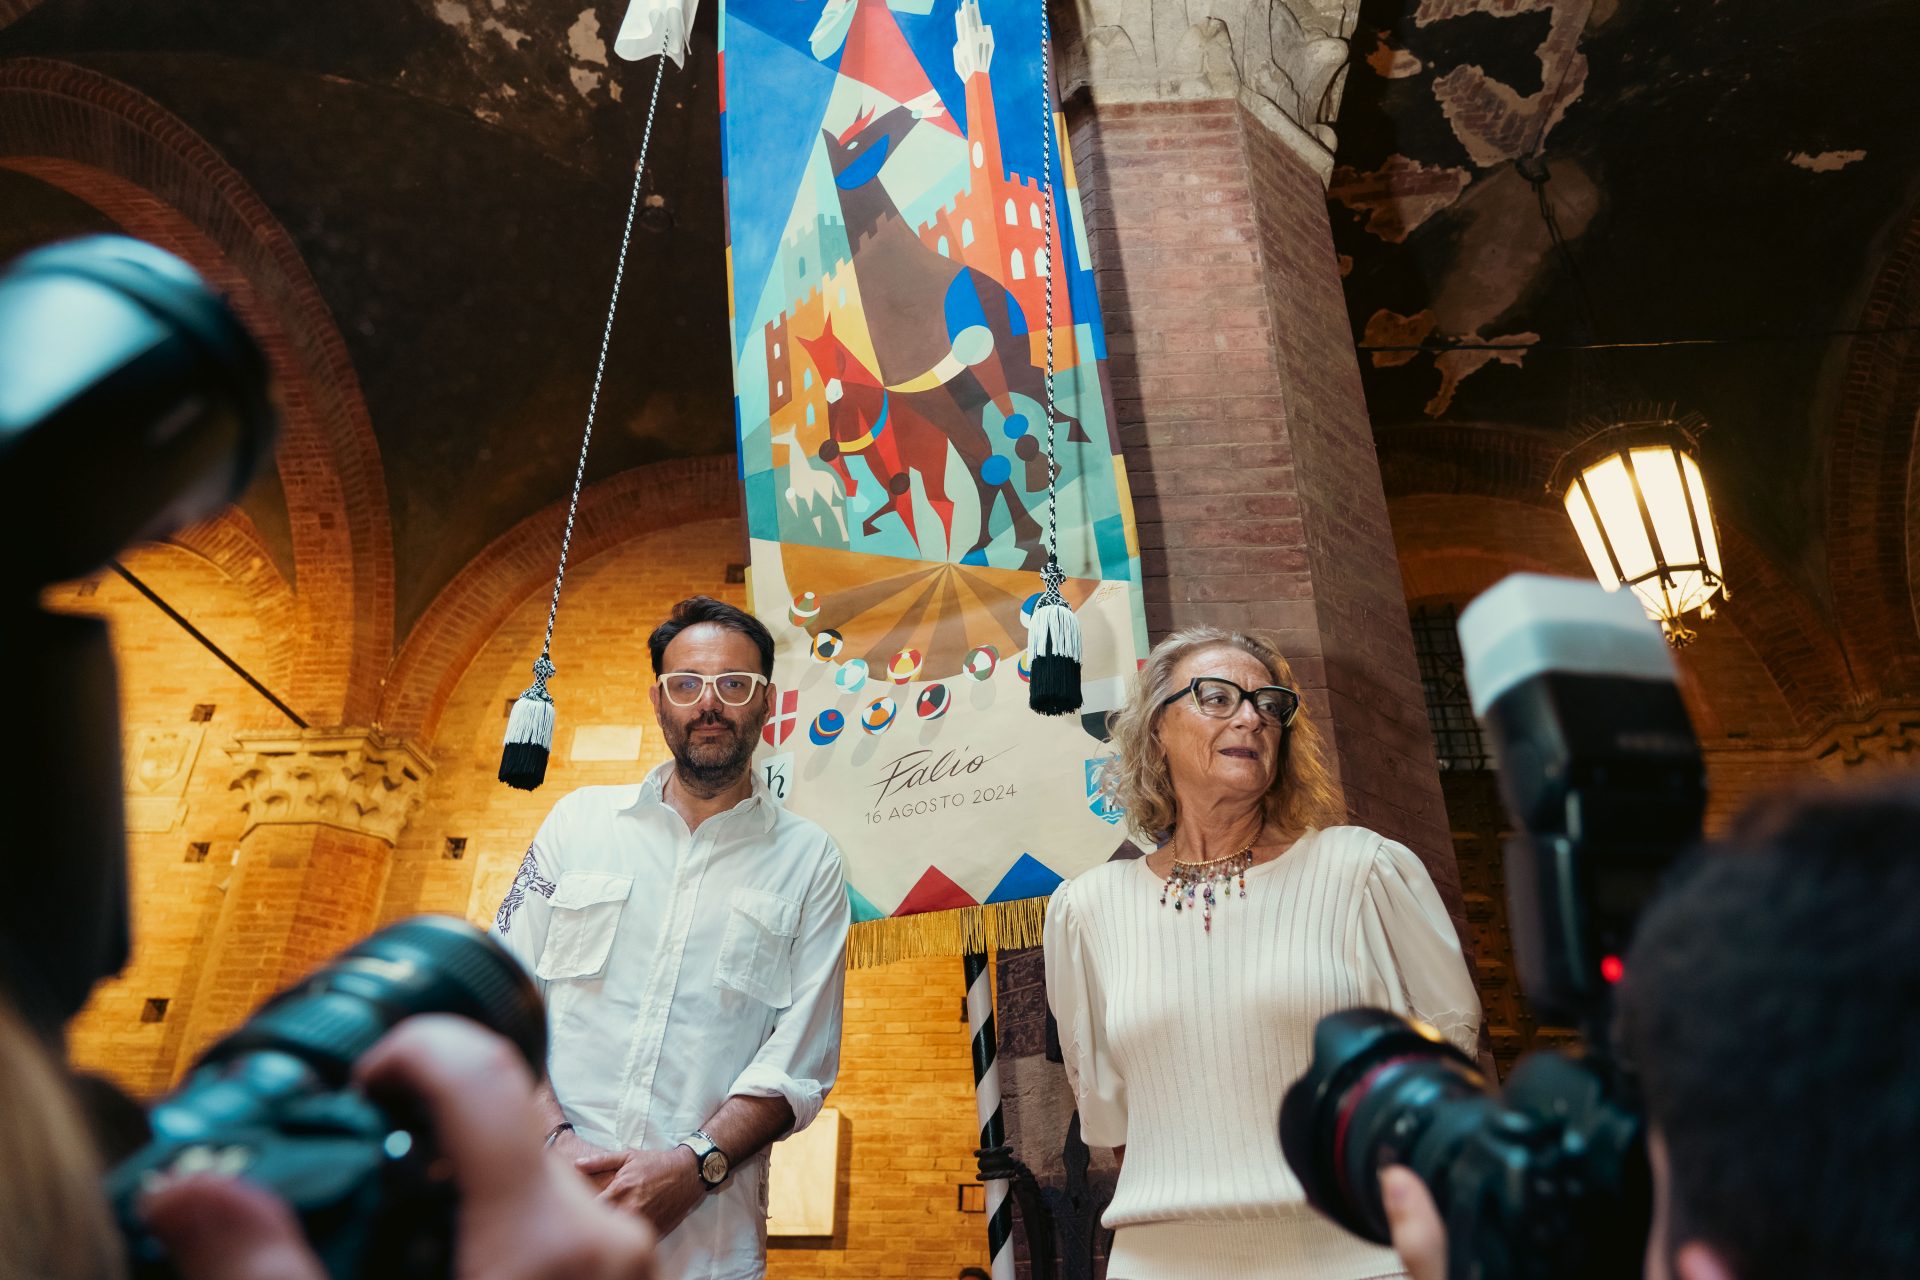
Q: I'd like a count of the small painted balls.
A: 10